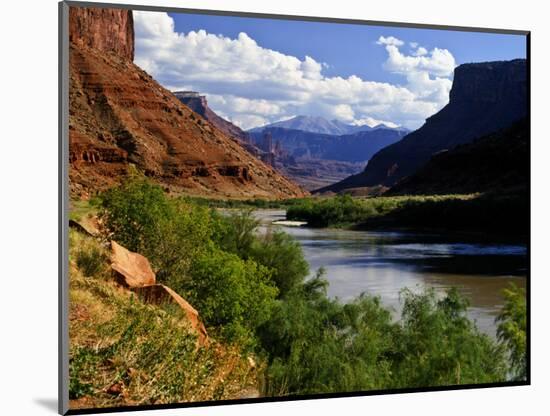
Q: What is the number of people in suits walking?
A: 0